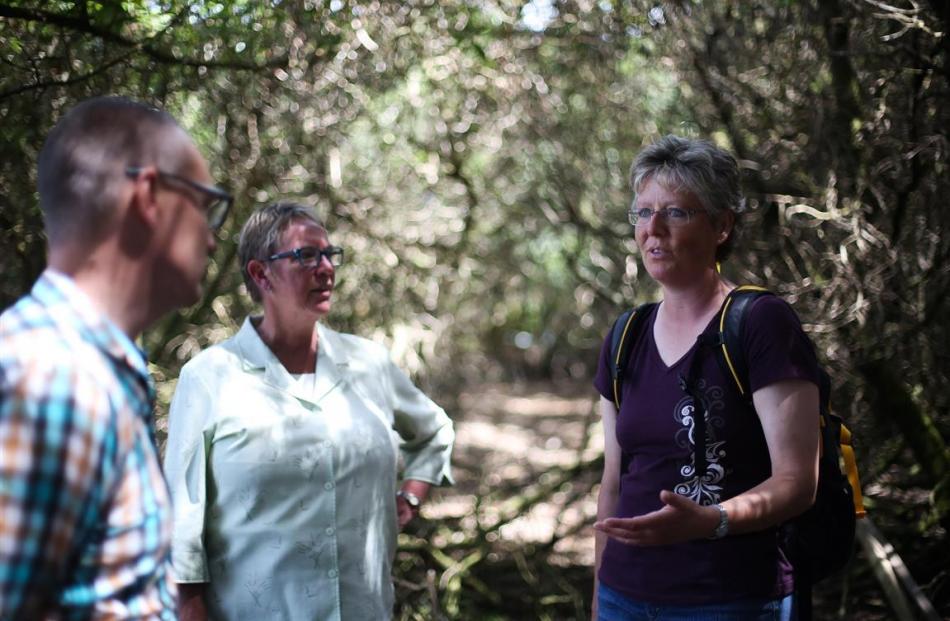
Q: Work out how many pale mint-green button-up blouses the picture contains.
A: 1